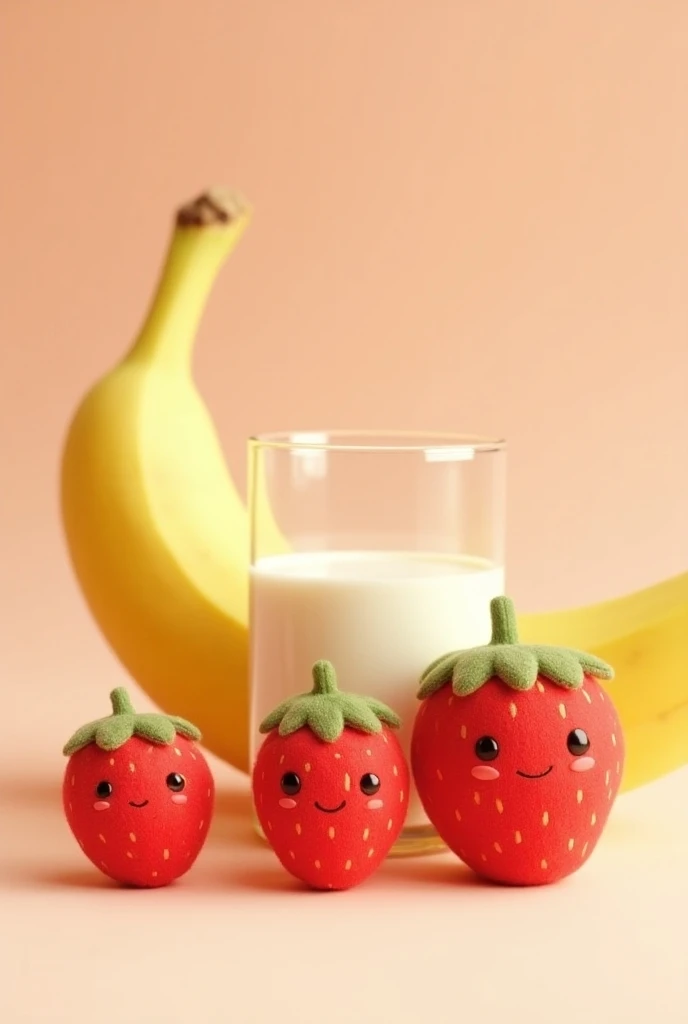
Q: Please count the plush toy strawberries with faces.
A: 3